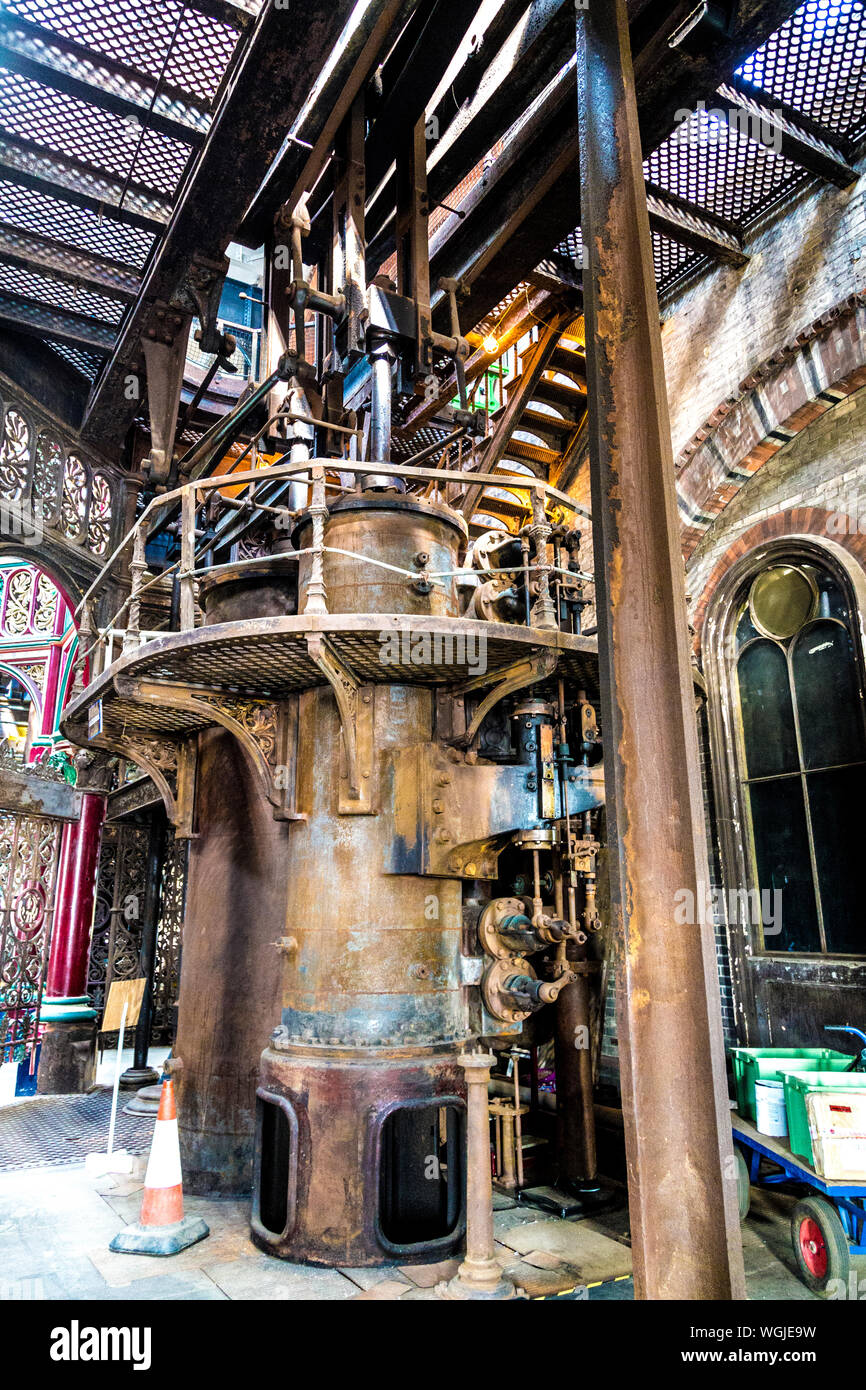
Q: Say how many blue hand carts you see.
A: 1